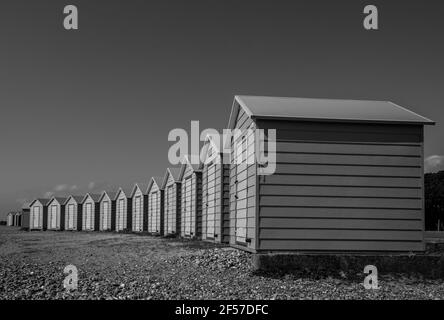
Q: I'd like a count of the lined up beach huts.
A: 12